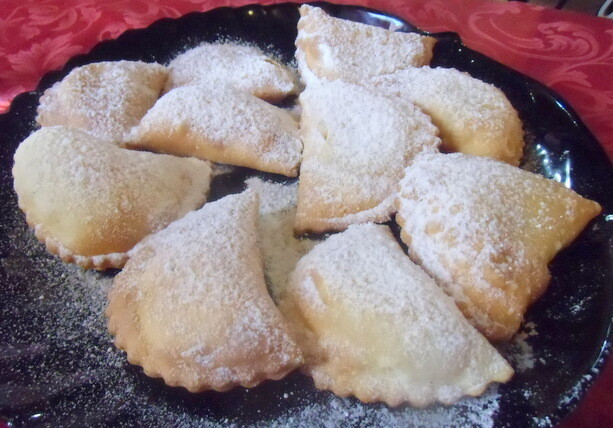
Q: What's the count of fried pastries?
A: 10